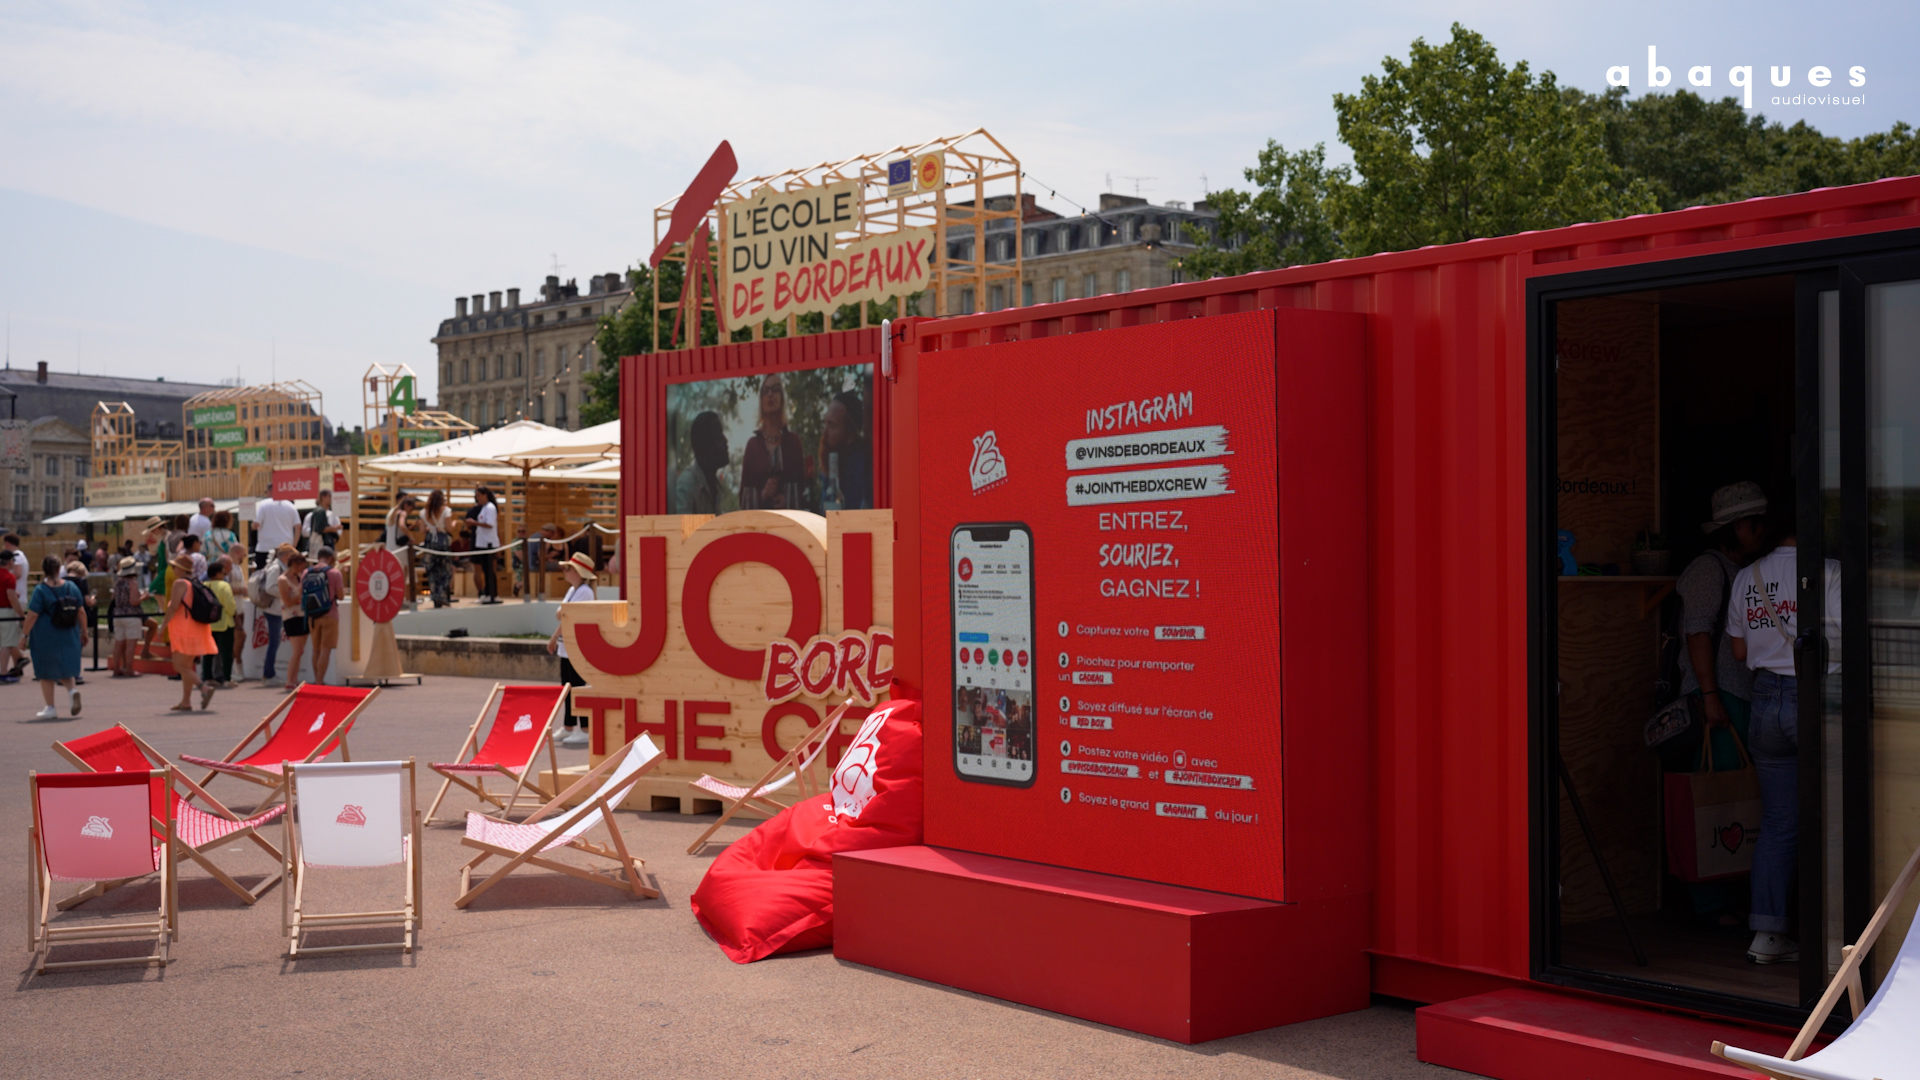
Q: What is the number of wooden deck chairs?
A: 8